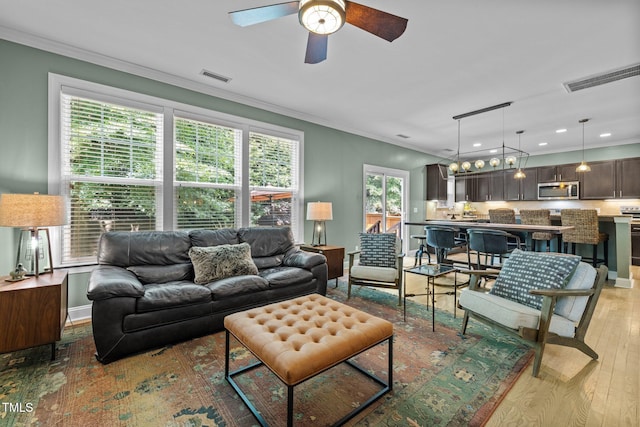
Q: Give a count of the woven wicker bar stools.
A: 3